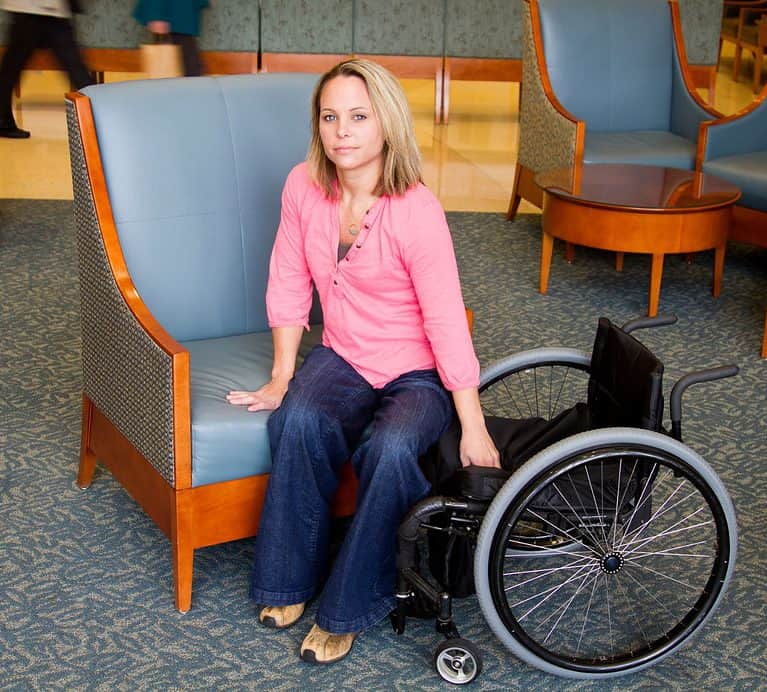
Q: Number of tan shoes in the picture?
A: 2